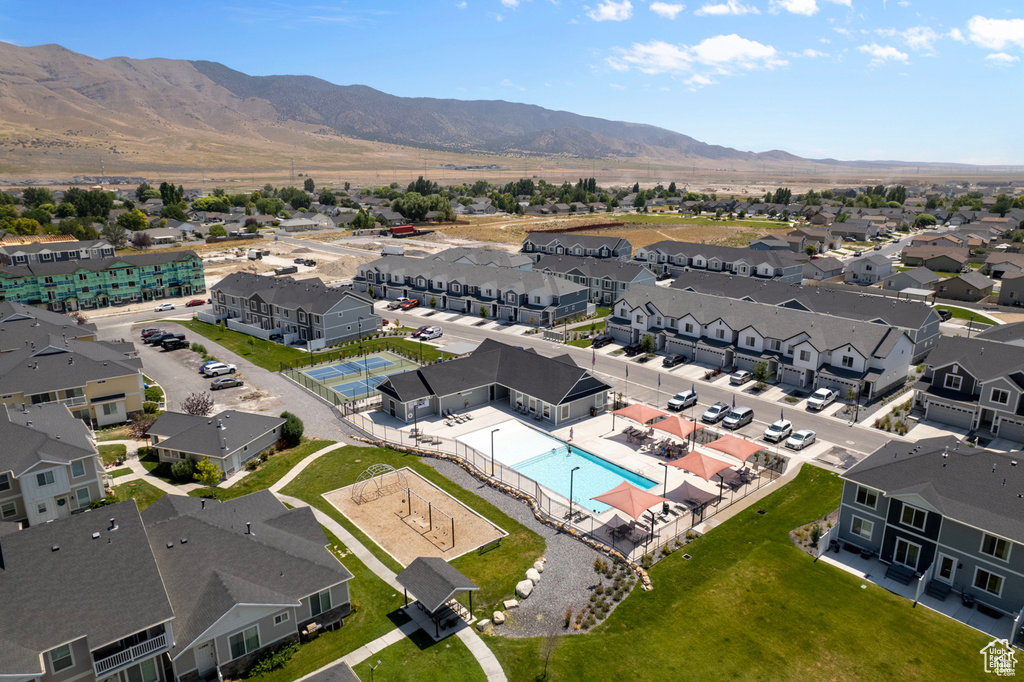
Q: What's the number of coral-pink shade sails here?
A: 5